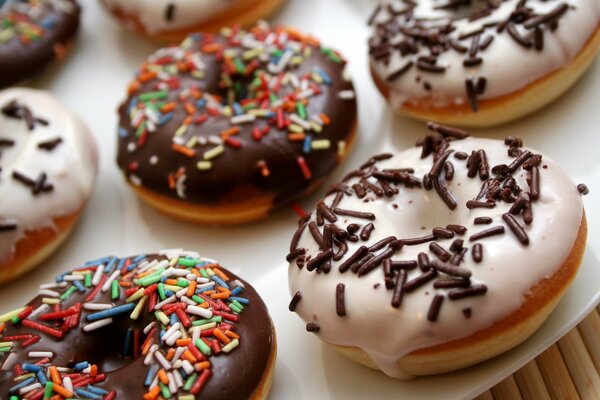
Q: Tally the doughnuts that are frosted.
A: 7